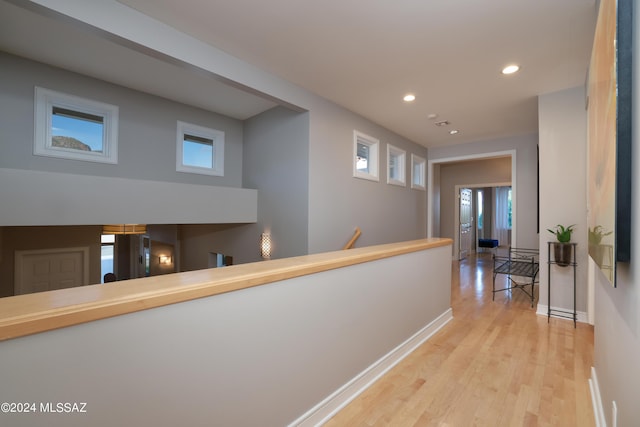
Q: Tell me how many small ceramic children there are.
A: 0